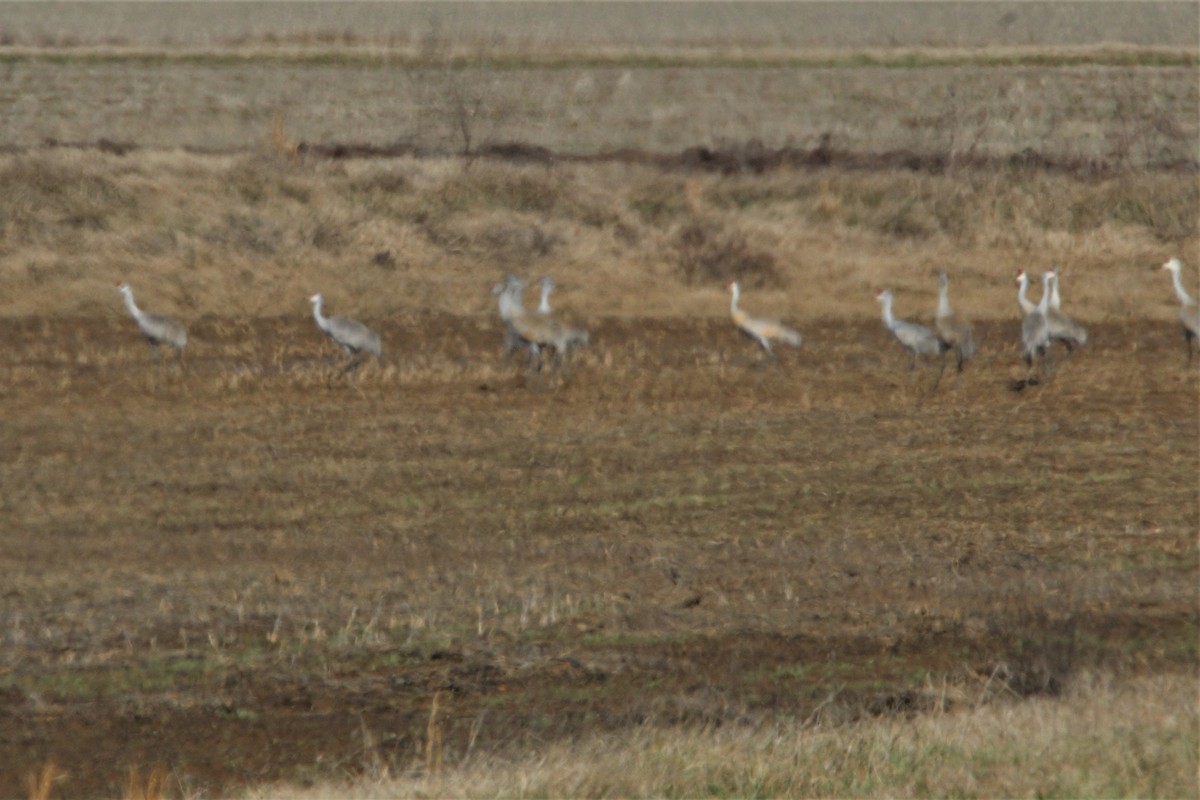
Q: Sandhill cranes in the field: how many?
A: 12